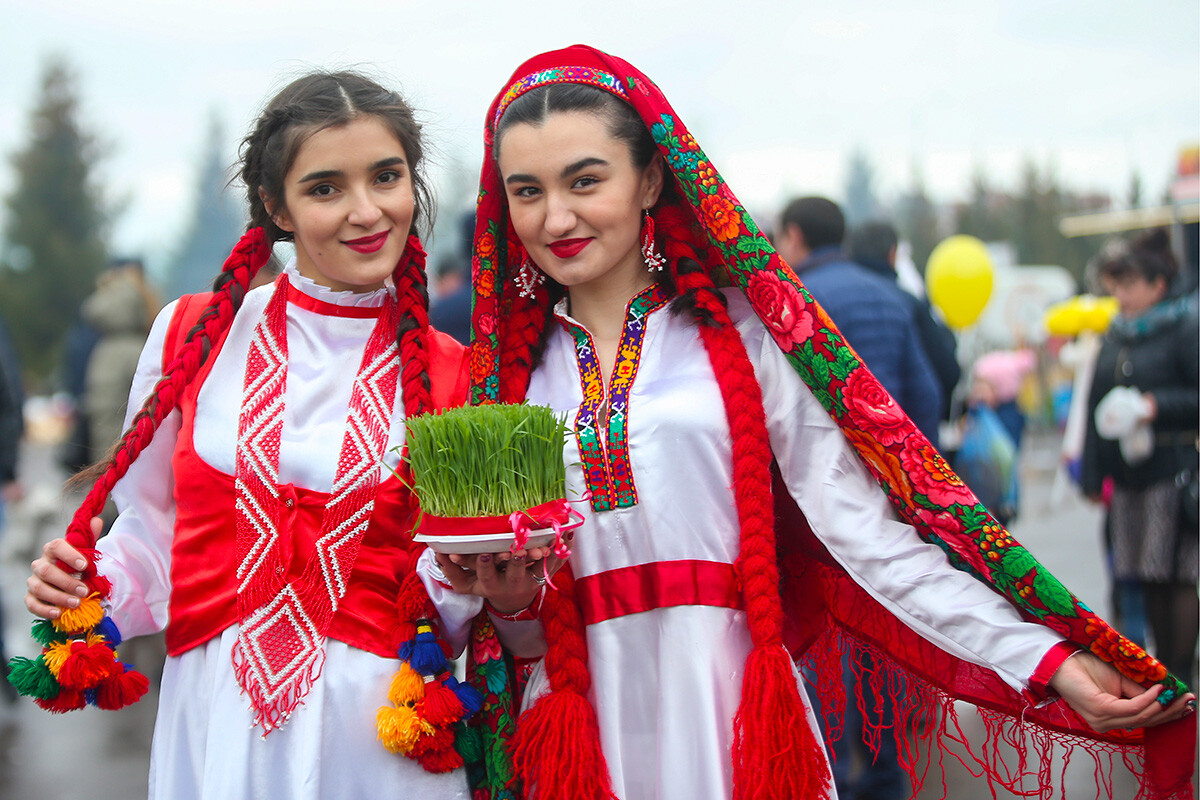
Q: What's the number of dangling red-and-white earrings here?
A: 2